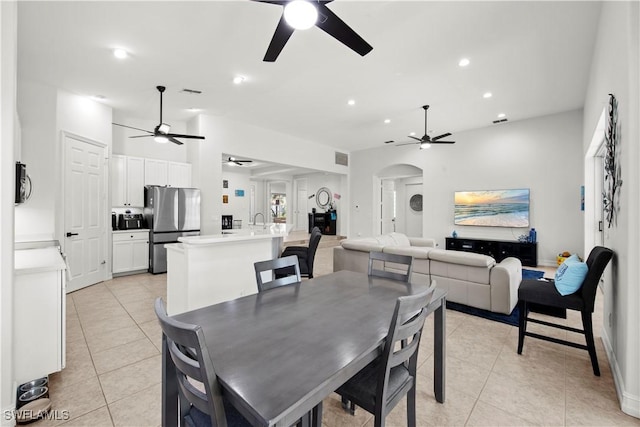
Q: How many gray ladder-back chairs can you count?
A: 4